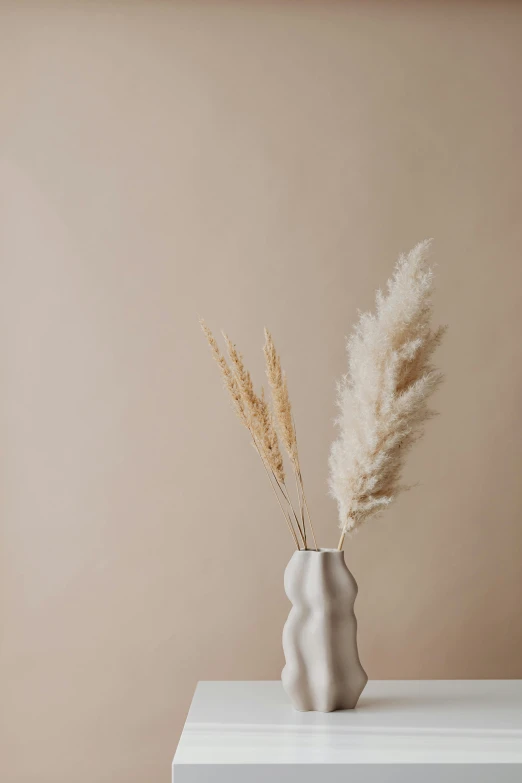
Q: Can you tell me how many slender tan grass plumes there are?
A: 3